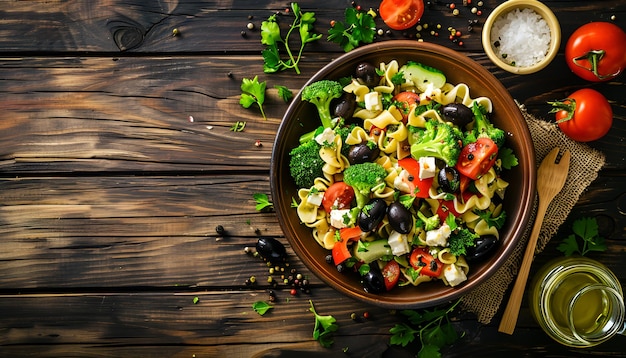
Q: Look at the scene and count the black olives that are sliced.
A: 1